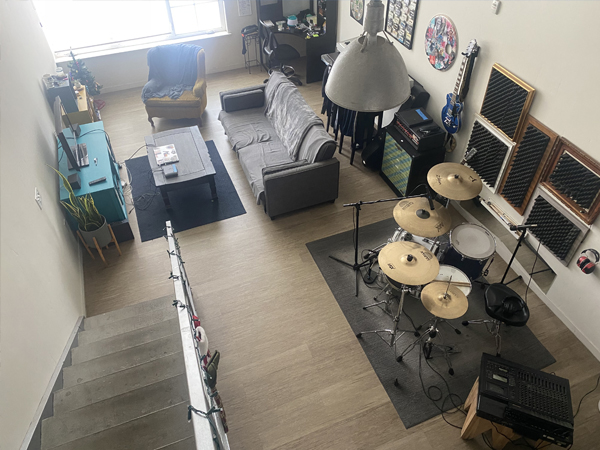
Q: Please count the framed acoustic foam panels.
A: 5